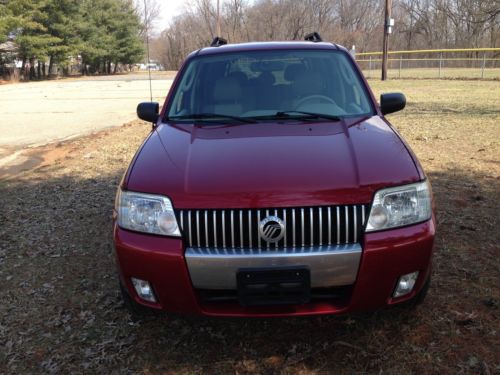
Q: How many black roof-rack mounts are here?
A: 2